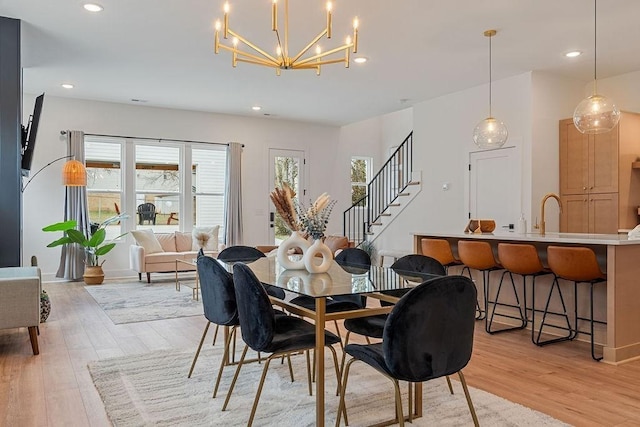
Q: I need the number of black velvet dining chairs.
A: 6